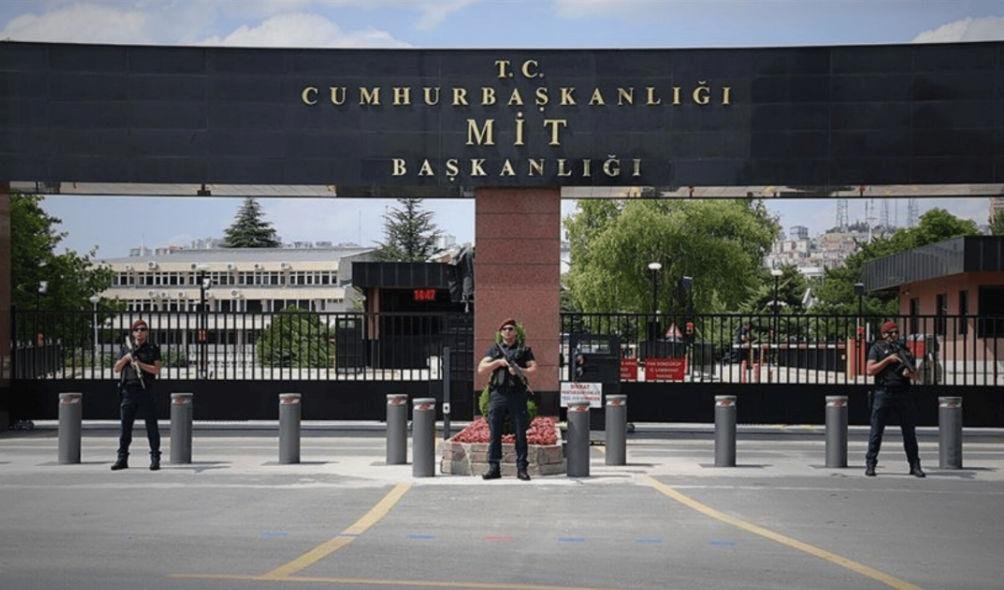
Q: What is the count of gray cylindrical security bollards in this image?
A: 10